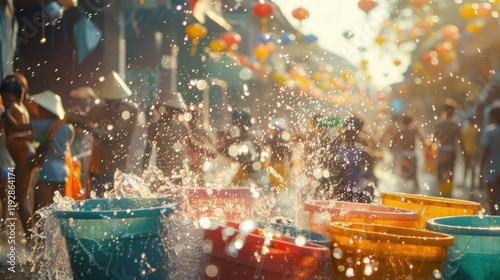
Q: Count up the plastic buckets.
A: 8